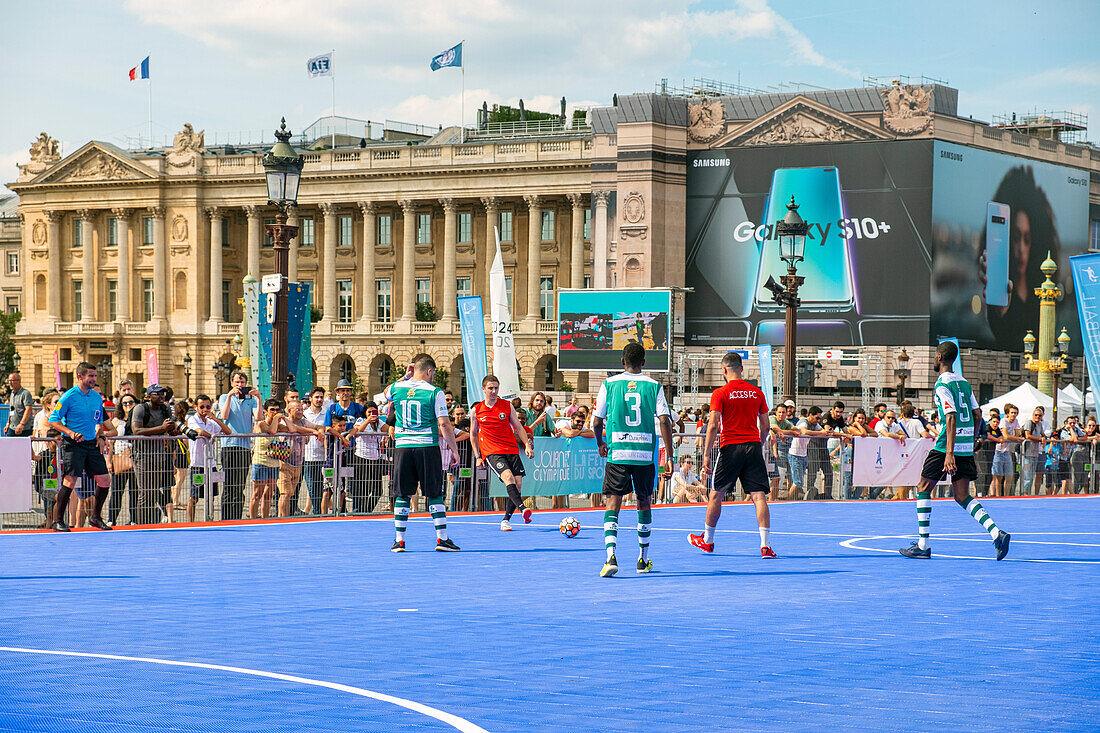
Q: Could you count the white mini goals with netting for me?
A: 0